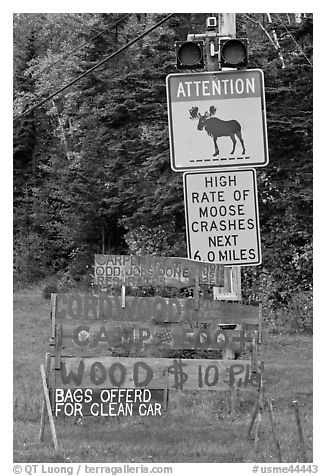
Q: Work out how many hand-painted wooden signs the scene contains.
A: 5